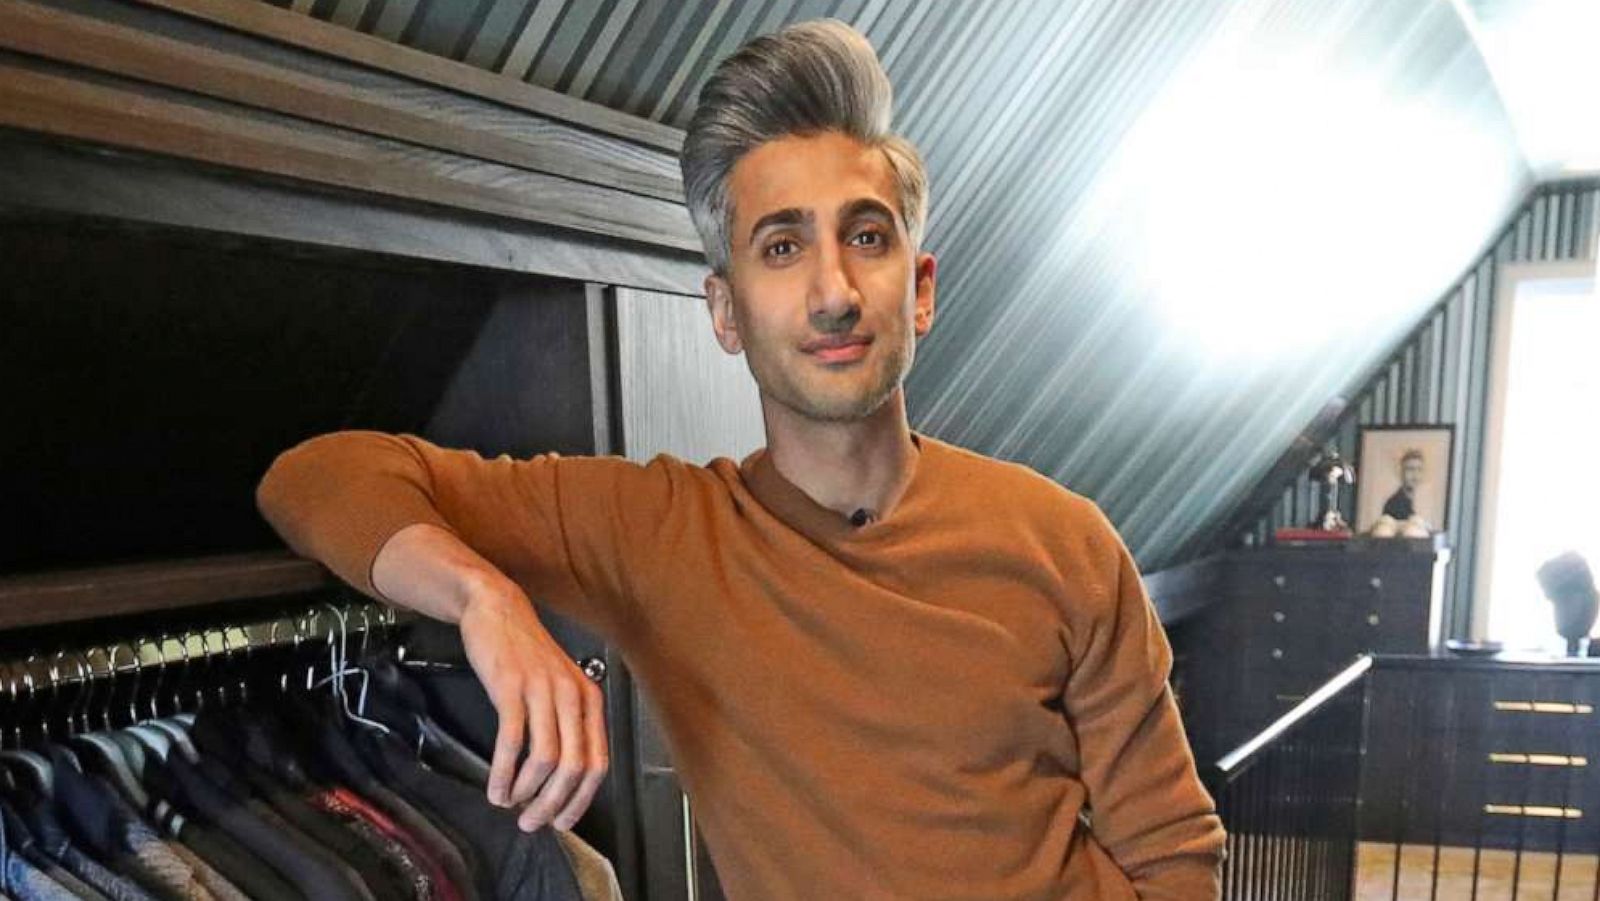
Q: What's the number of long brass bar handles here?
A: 3